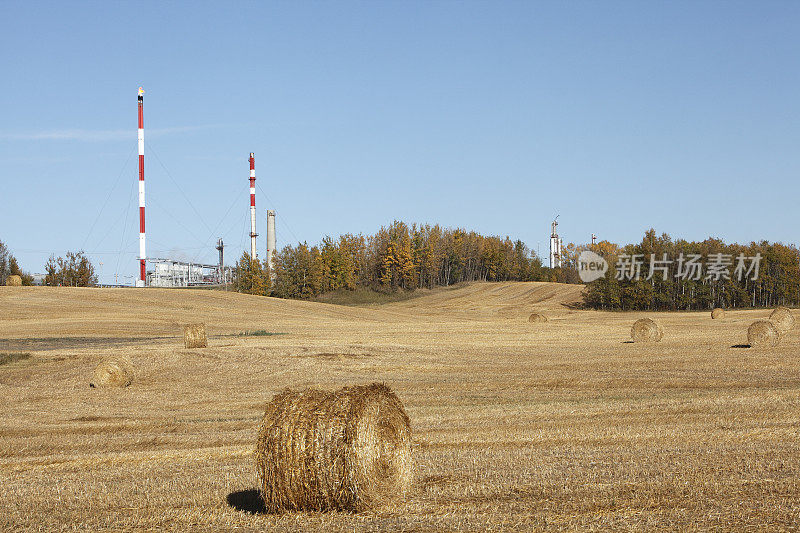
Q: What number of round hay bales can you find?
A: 9